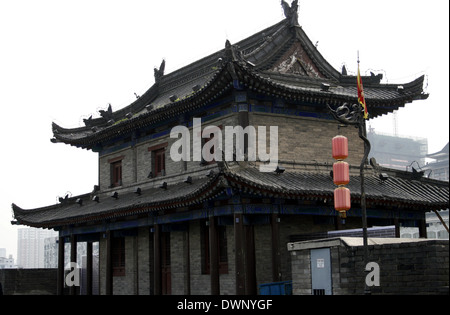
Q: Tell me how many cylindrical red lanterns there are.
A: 3